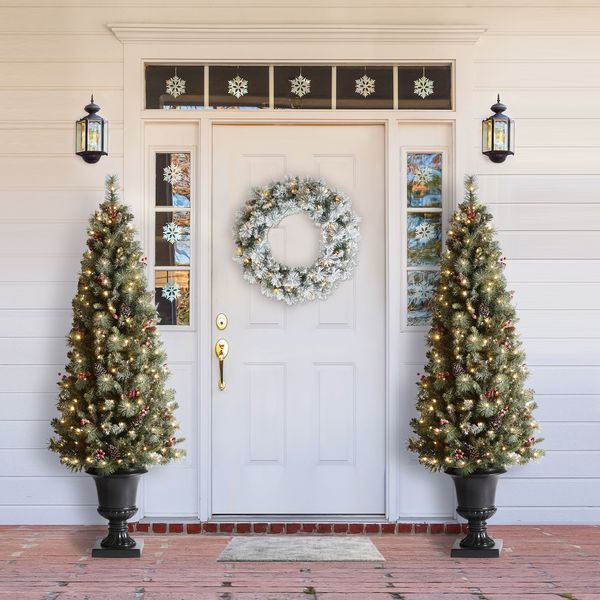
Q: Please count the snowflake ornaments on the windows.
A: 11